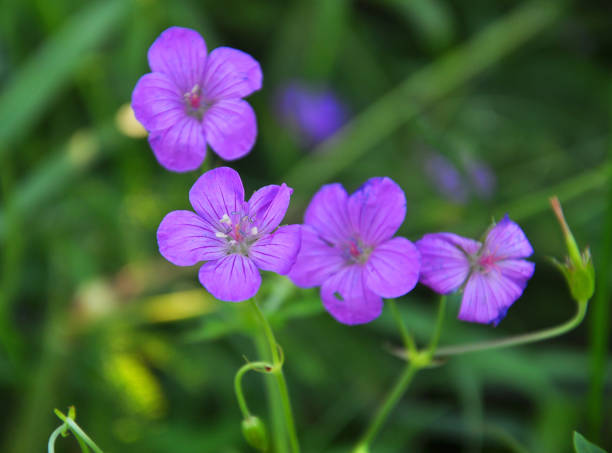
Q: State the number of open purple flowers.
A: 4